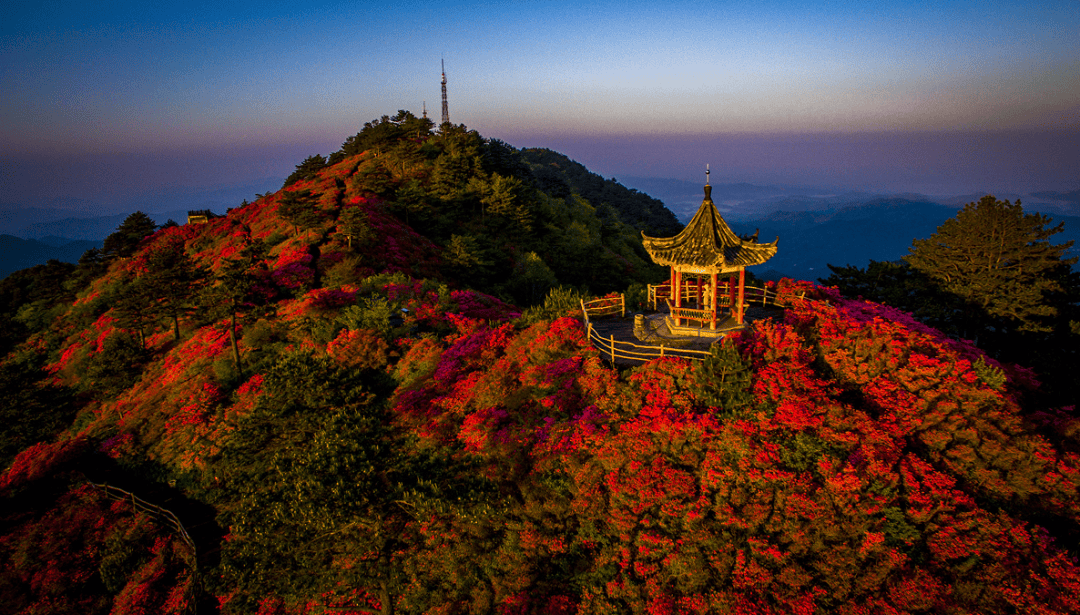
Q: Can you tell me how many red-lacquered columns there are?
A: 6